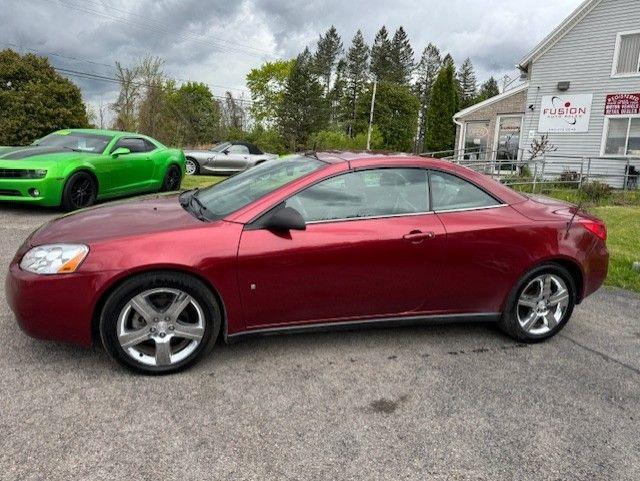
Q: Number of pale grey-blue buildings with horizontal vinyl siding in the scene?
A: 1